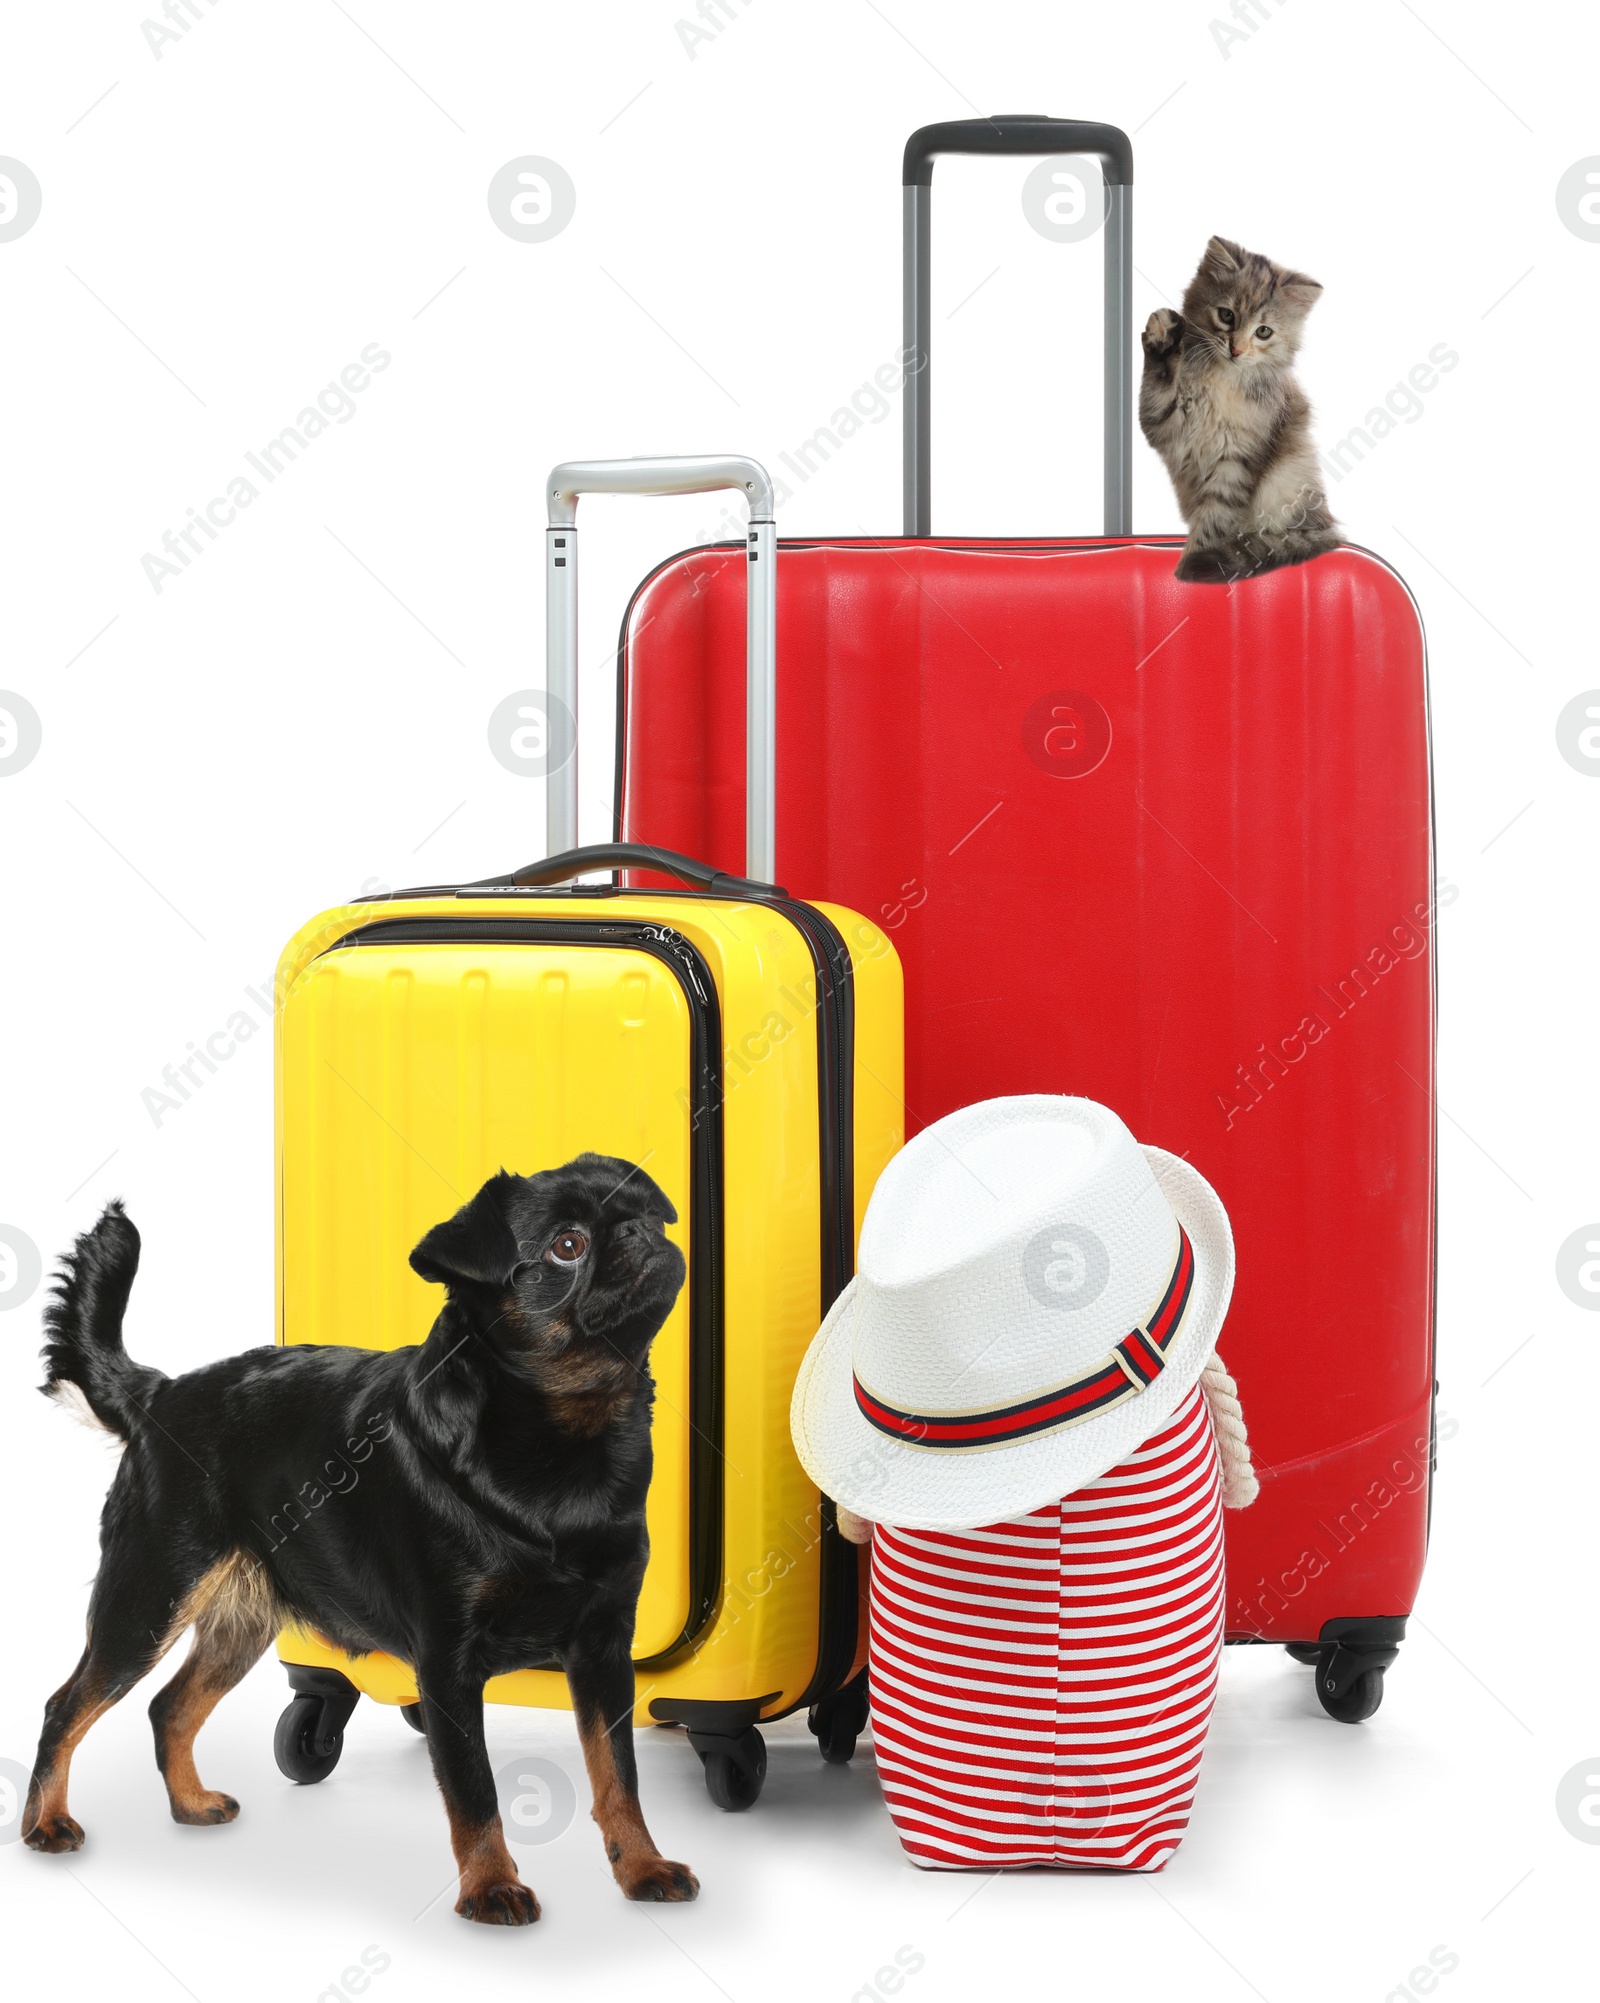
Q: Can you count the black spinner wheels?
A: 6